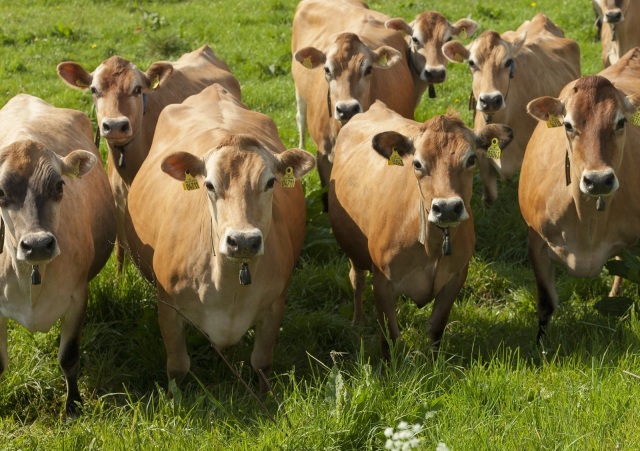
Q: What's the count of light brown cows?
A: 9